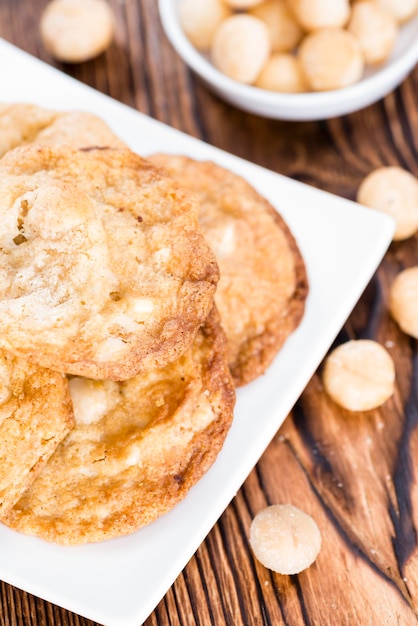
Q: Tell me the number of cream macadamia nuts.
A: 14